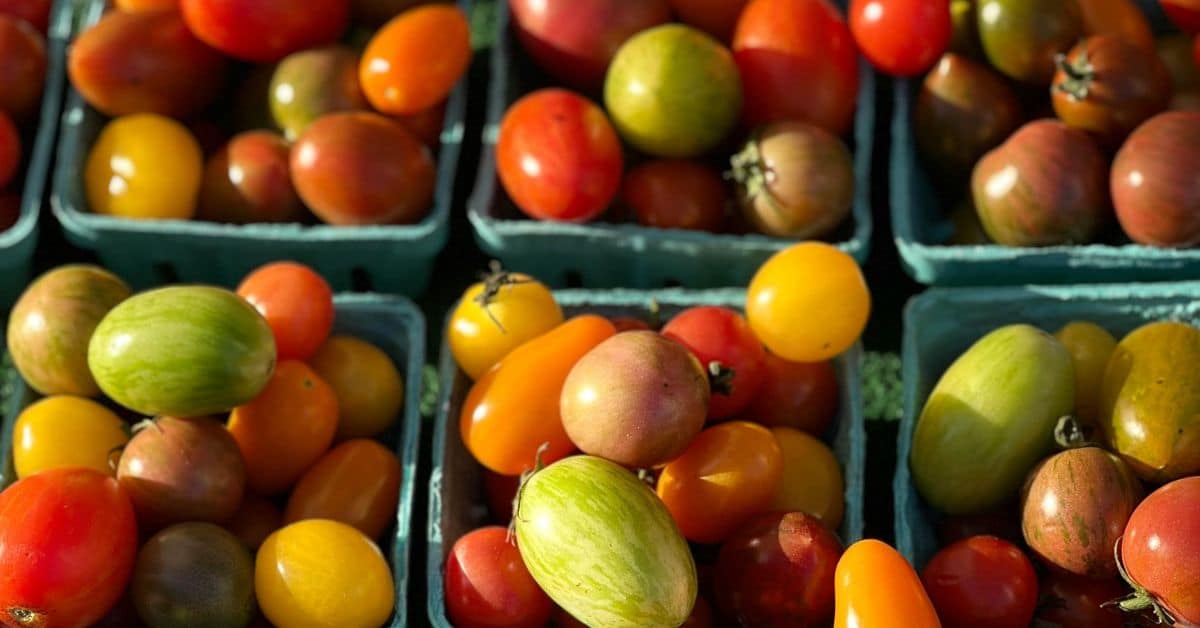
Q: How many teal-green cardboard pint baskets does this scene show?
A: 7